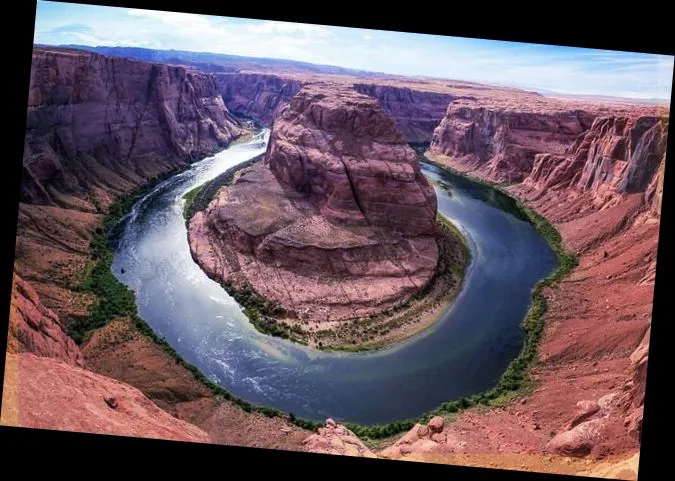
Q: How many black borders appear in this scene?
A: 4